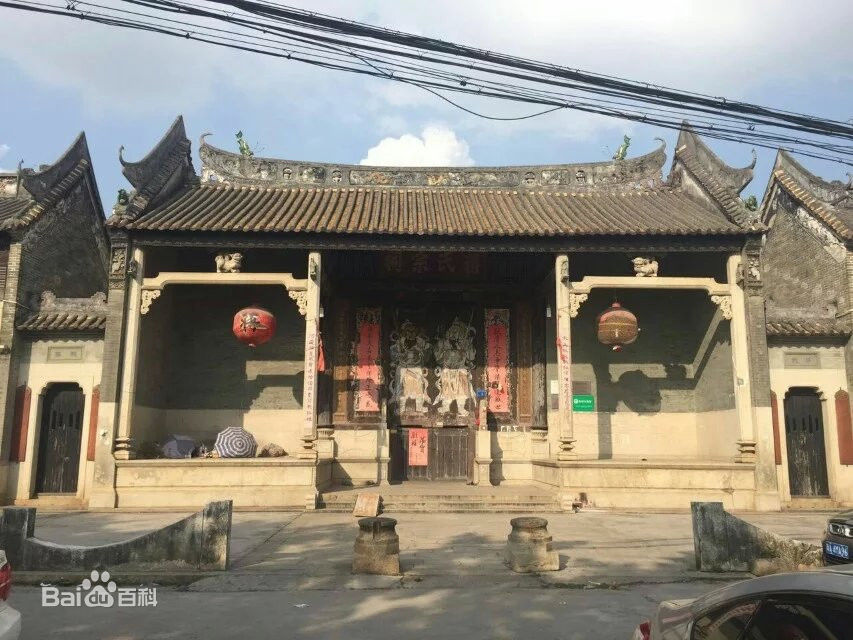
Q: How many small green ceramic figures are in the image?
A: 4